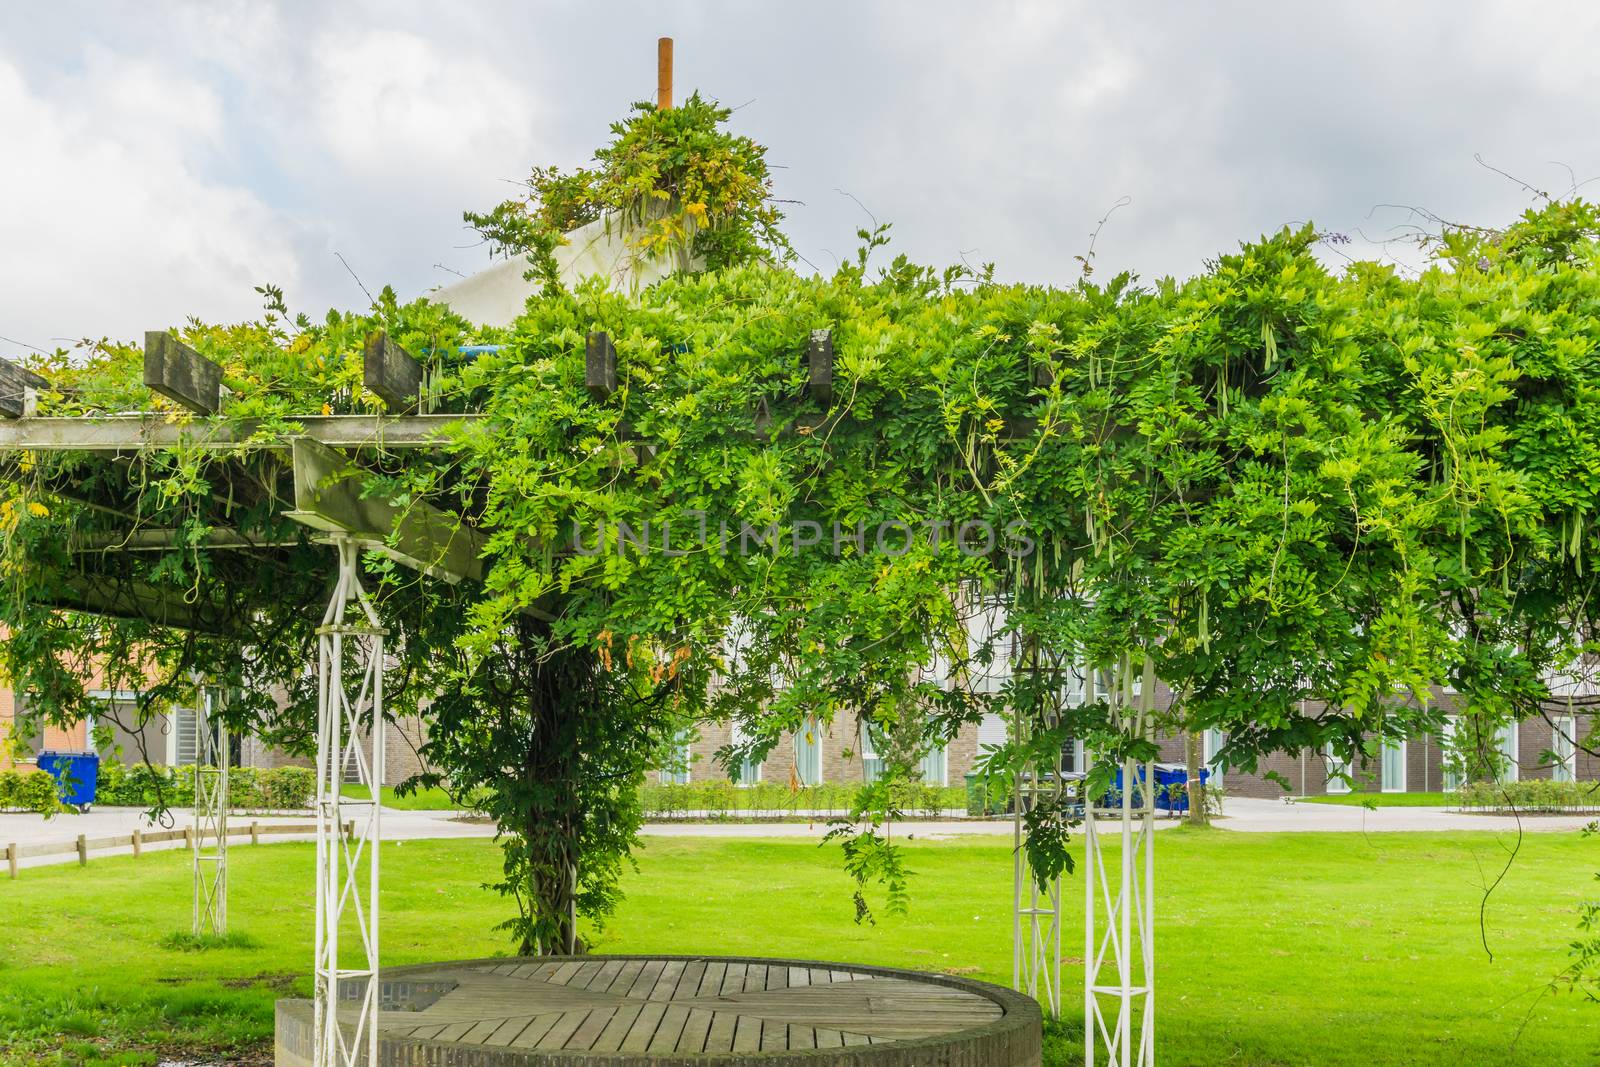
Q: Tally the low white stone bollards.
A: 0